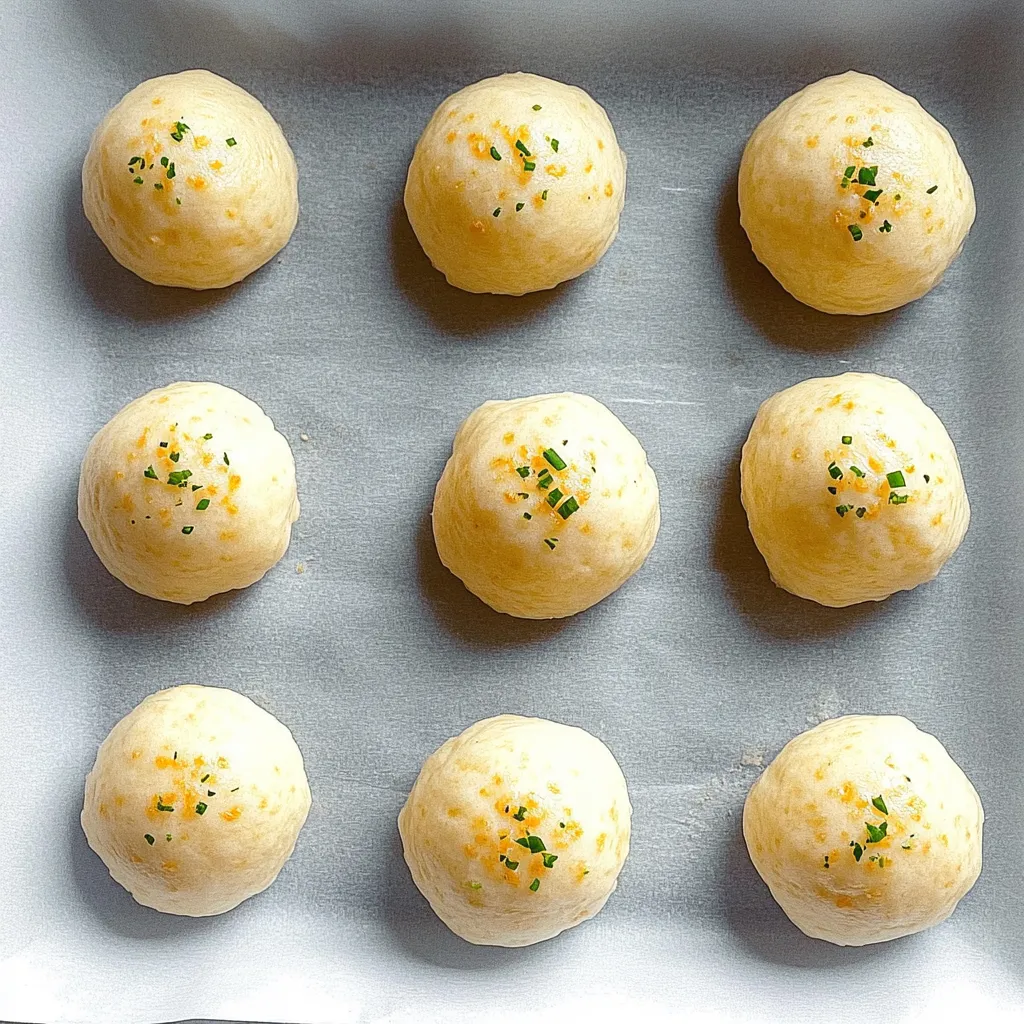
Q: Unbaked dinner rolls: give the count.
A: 9